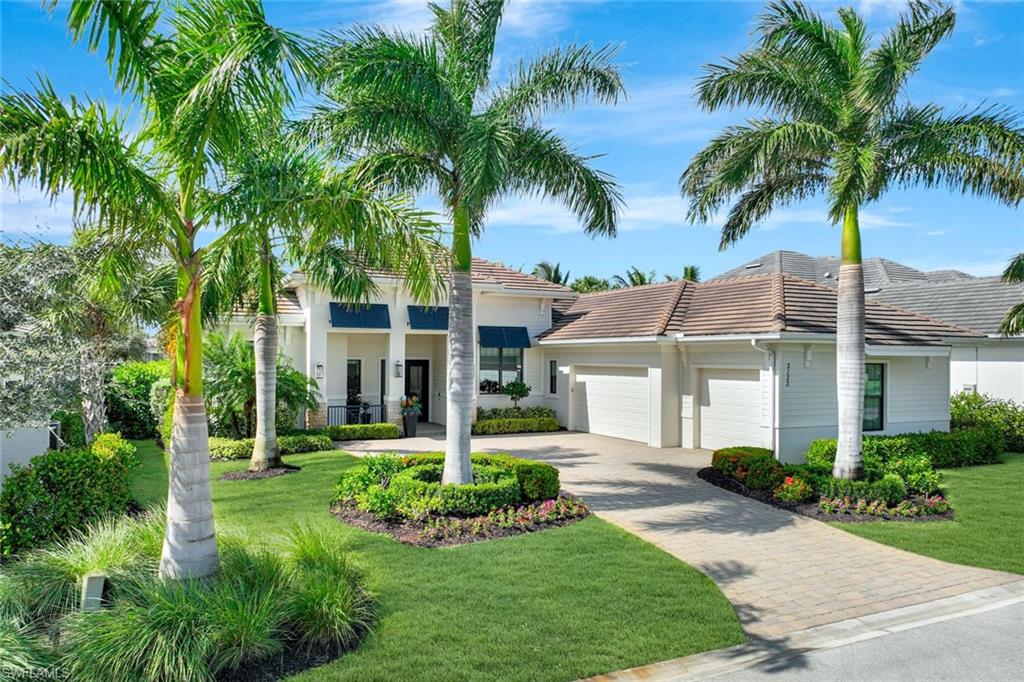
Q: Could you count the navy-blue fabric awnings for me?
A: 3